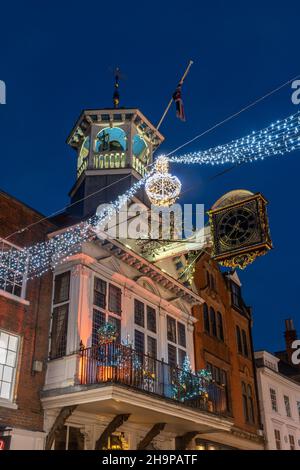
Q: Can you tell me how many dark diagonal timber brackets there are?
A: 4